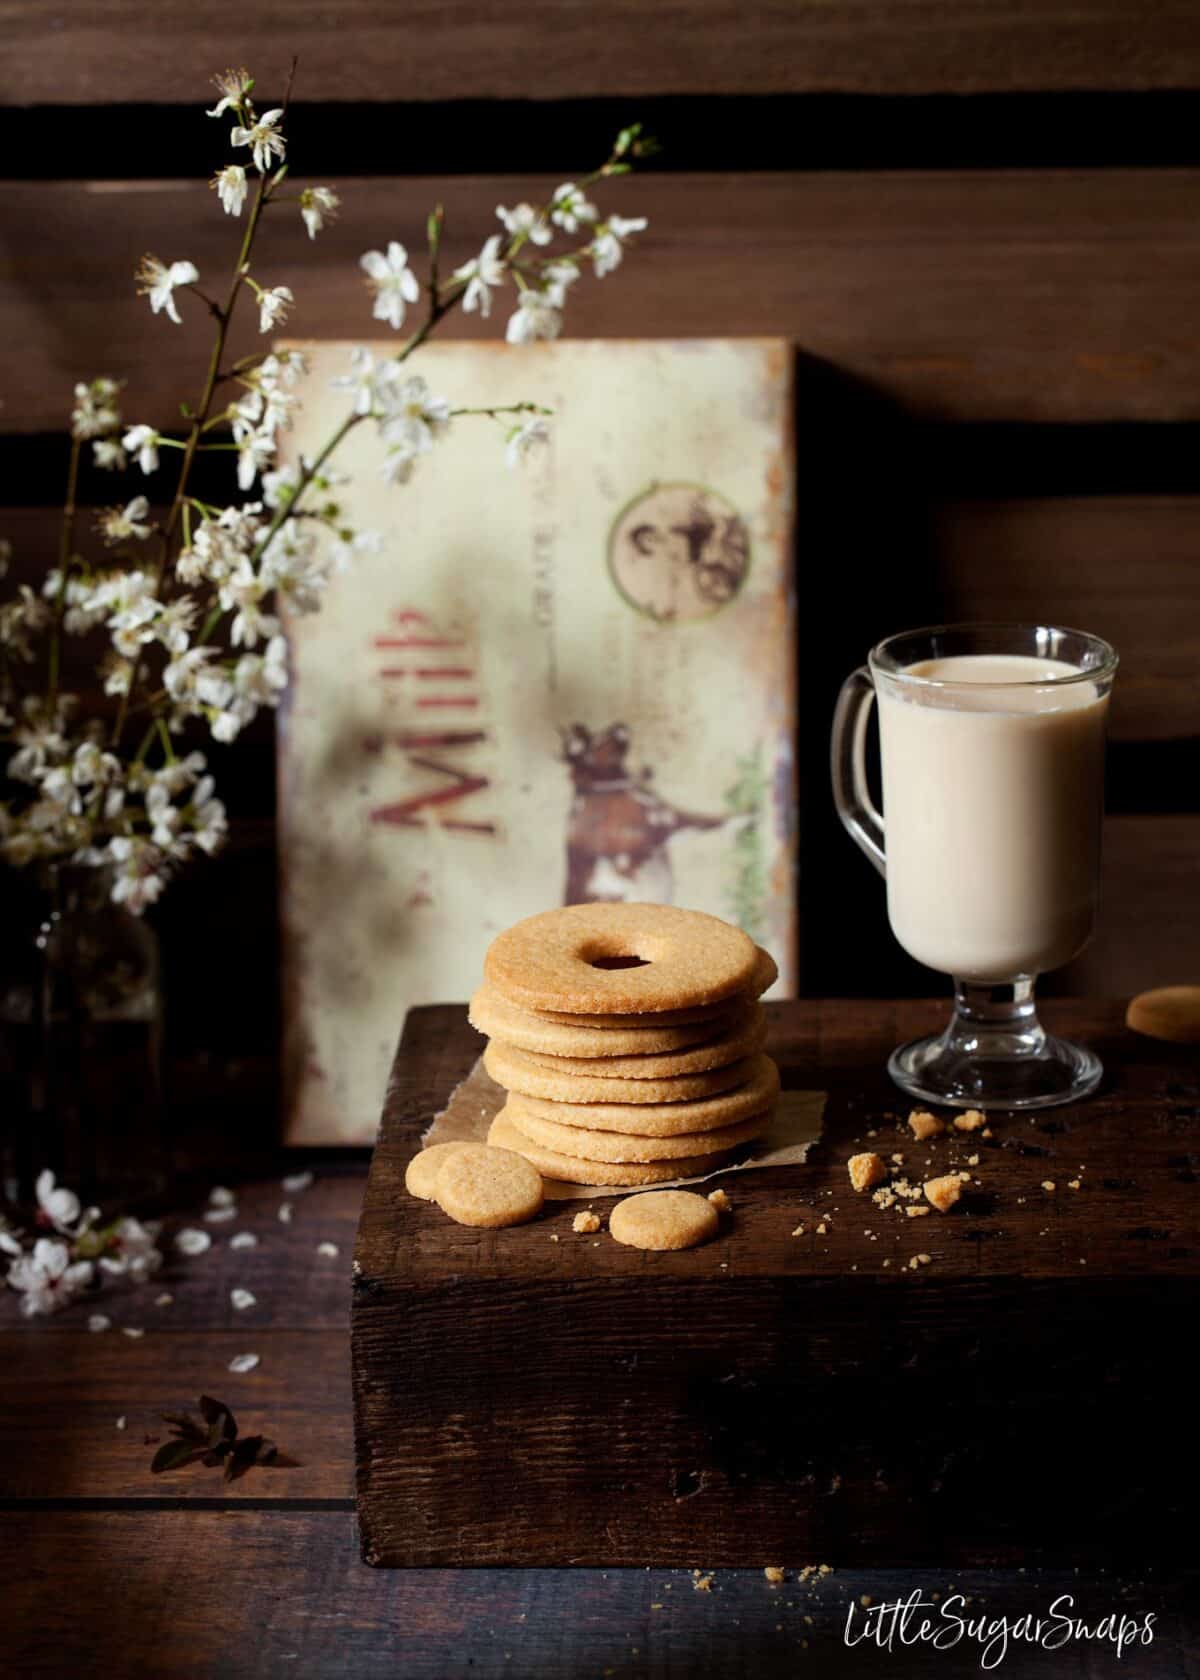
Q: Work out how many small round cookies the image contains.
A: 3